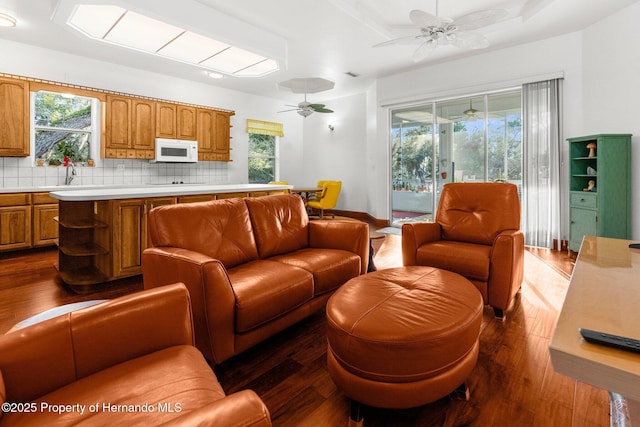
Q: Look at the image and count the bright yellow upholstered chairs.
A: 2